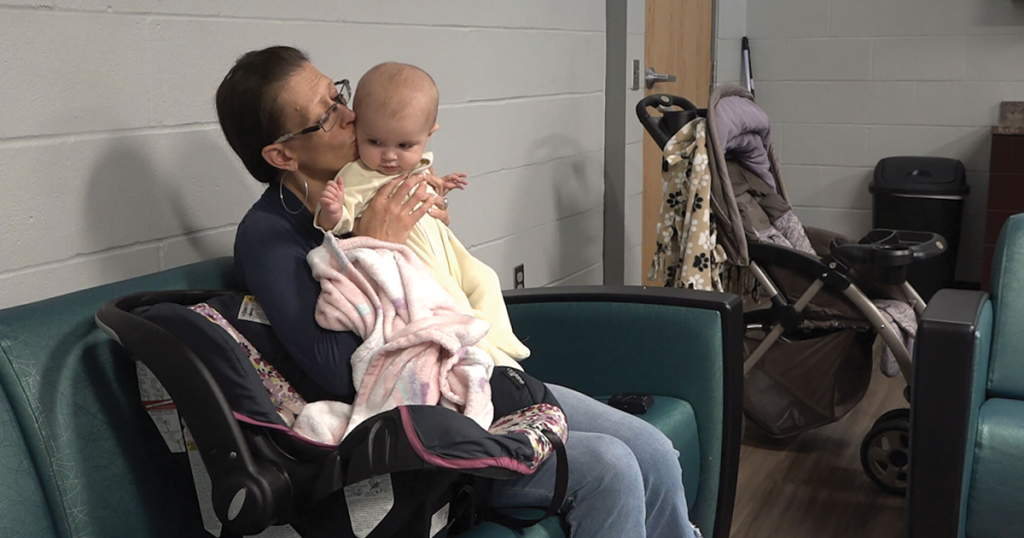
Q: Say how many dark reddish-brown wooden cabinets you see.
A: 1